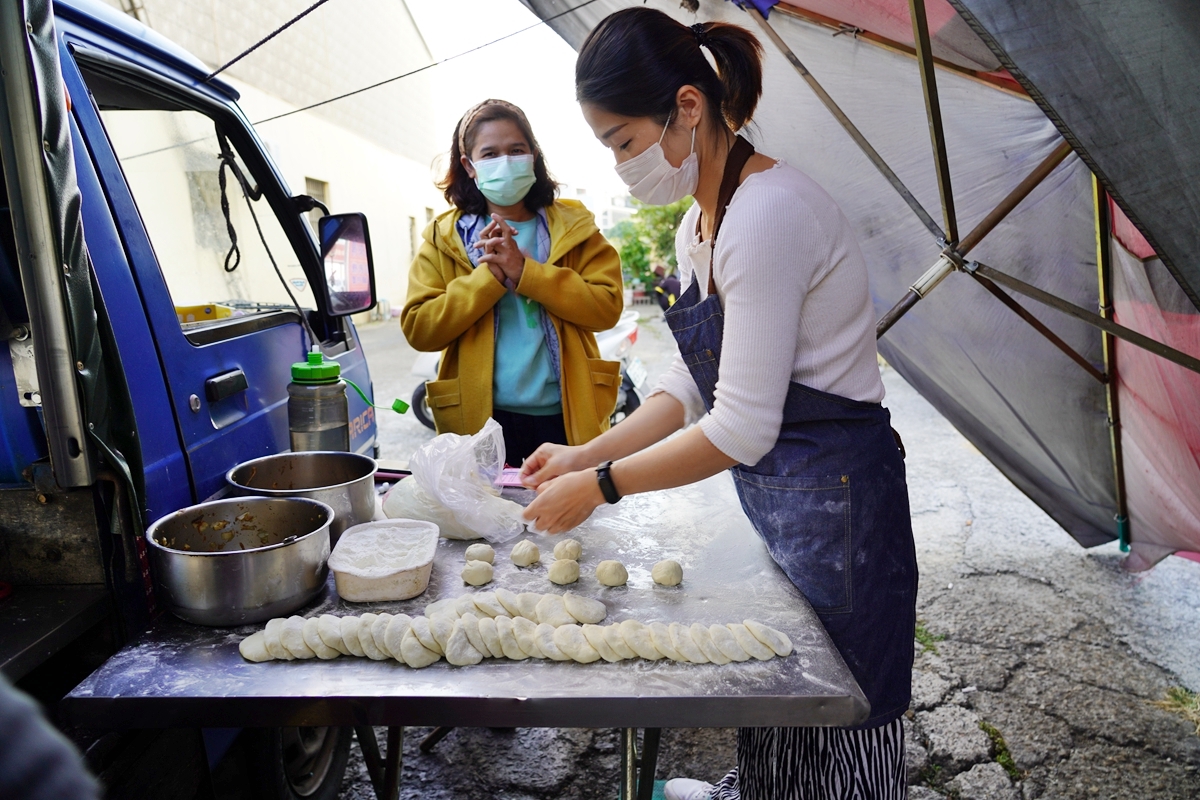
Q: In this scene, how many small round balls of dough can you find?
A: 7